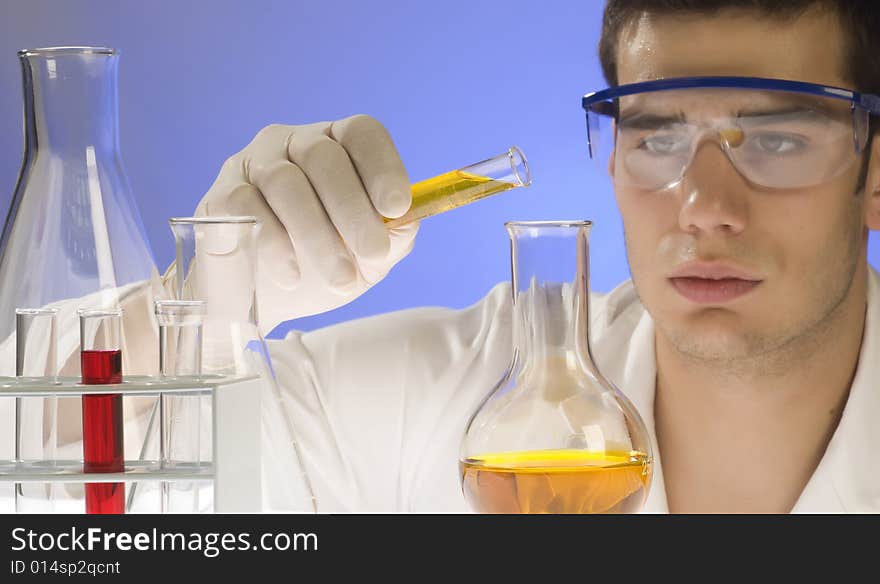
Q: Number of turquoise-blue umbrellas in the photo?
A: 0